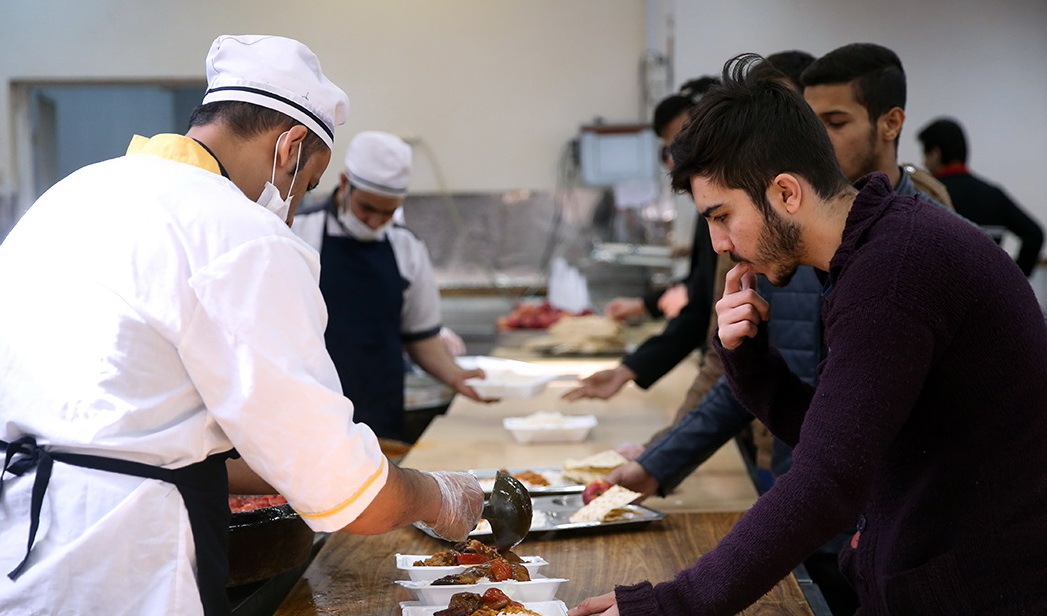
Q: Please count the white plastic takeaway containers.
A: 5